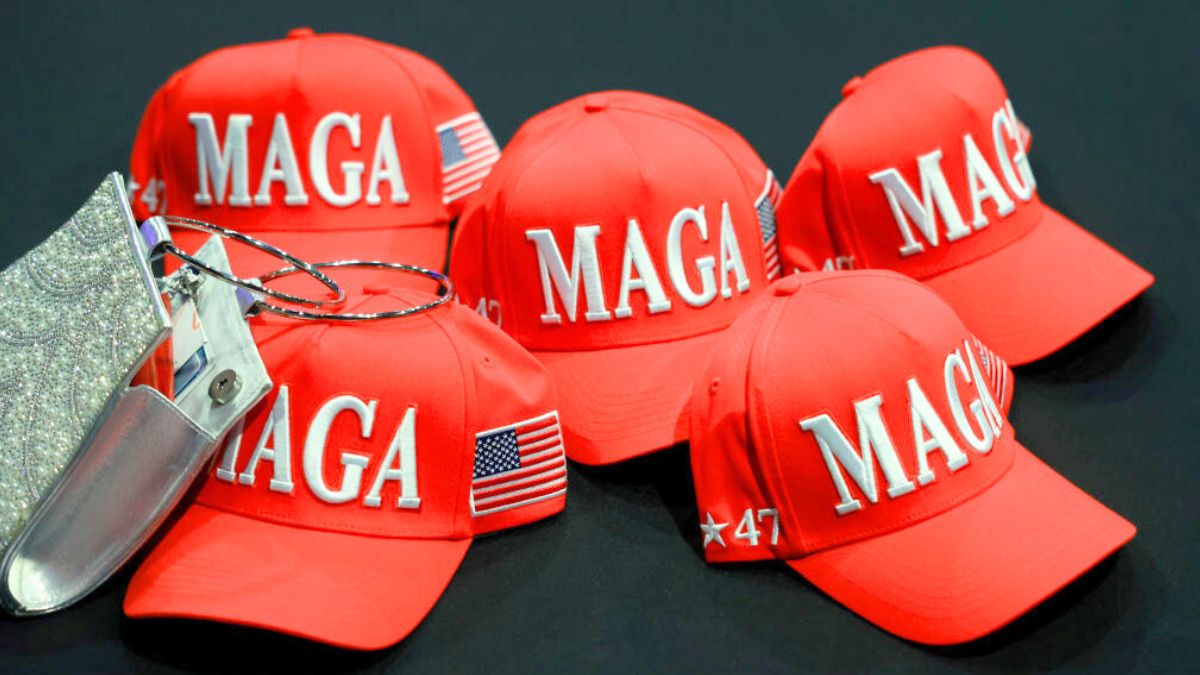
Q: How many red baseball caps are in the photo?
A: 5